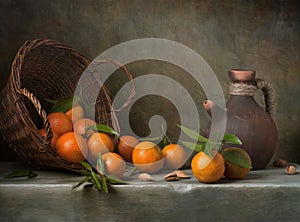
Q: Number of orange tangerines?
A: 12